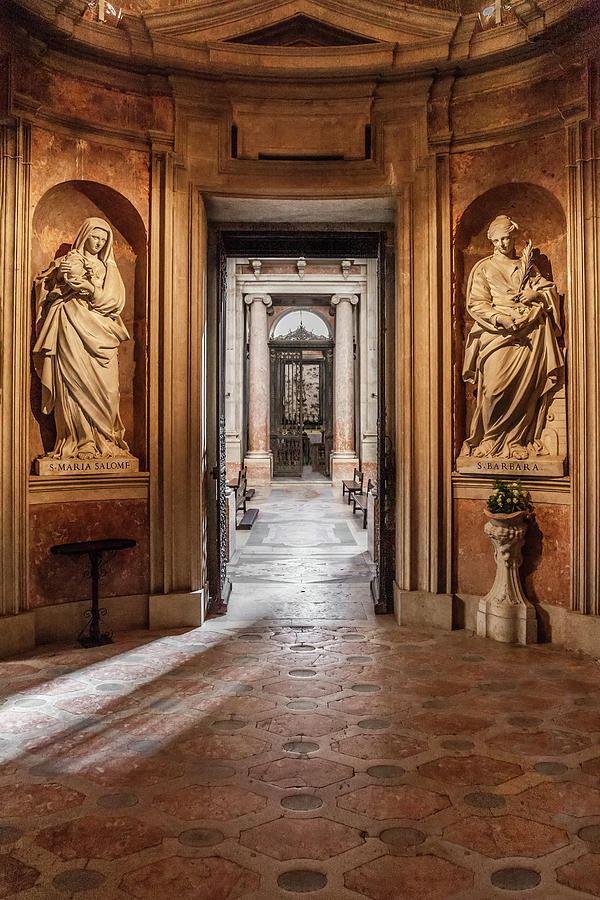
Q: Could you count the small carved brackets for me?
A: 3